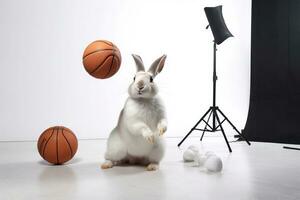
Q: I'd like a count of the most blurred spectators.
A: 0